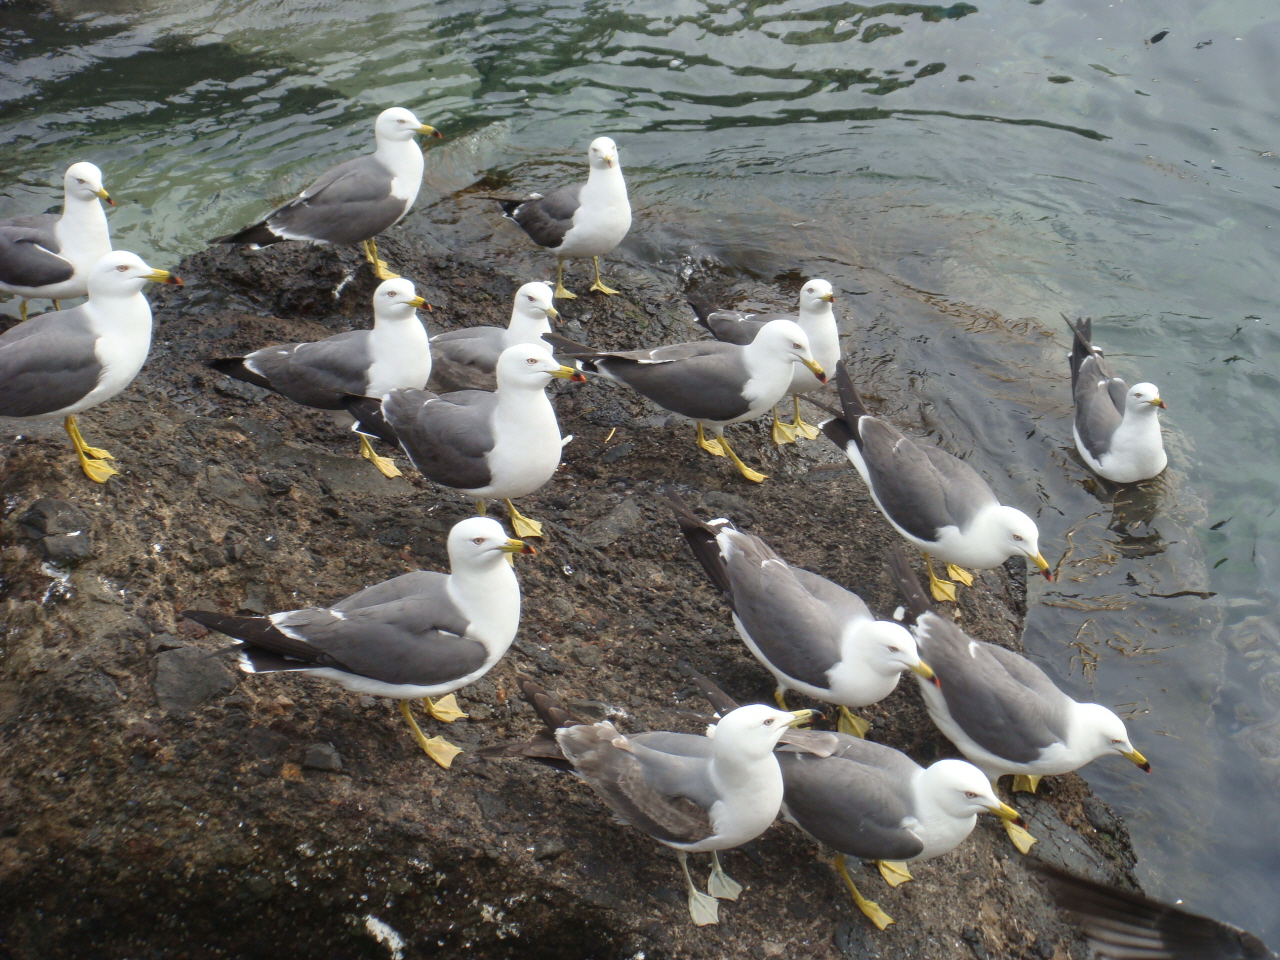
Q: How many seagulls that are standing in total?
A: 15